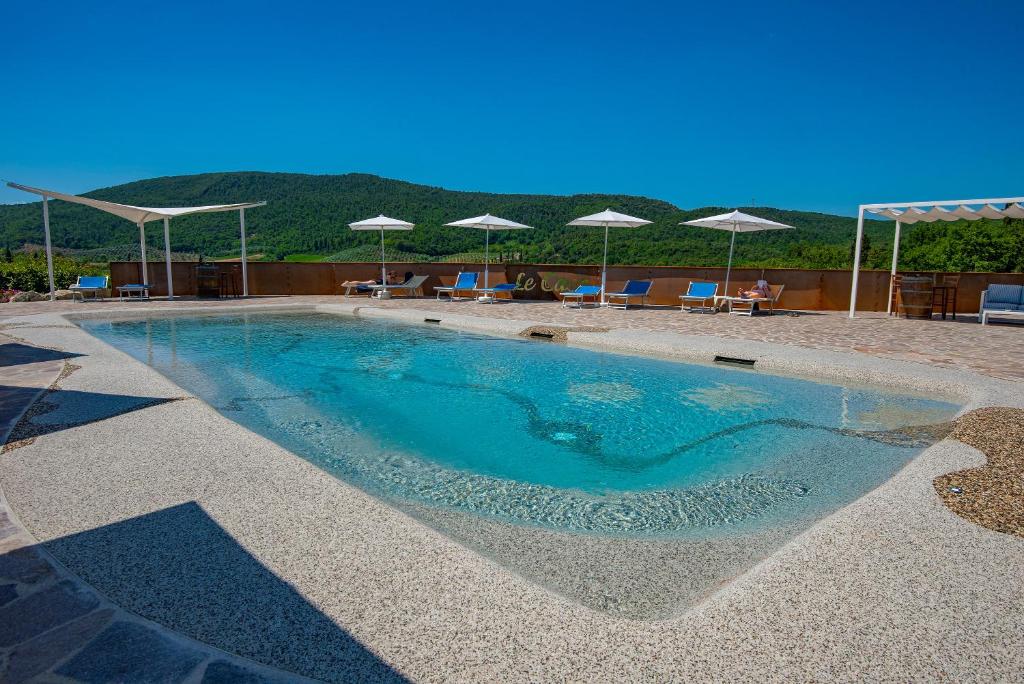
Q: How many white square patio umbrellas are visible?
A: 4